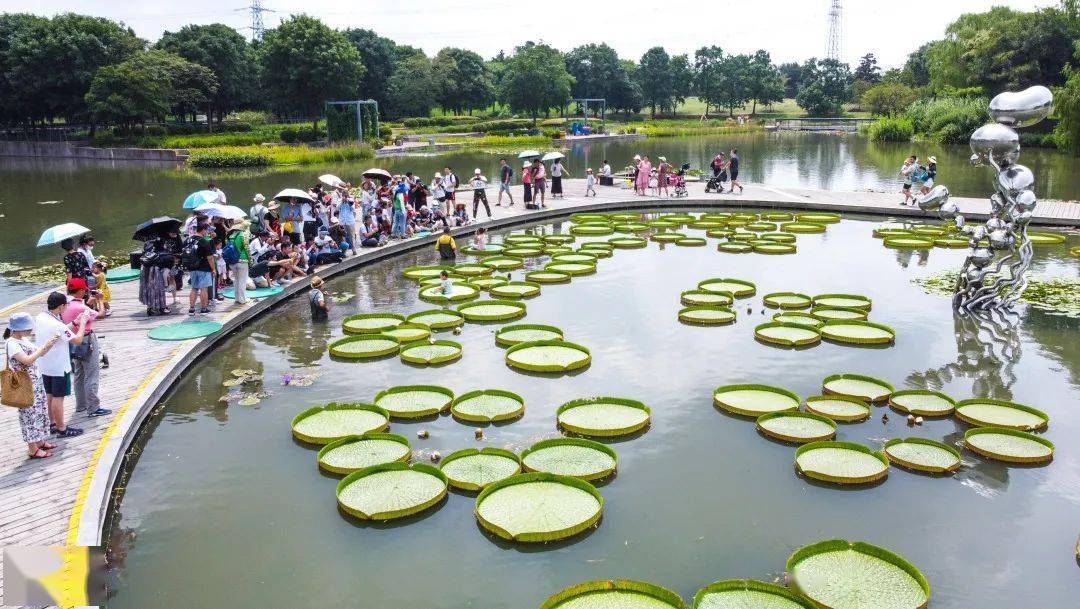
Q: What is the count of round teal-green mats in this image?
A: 3